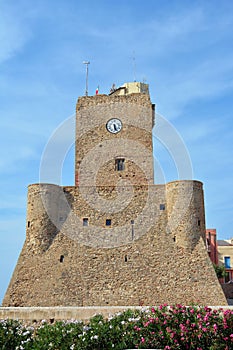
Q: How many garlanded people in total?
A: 0